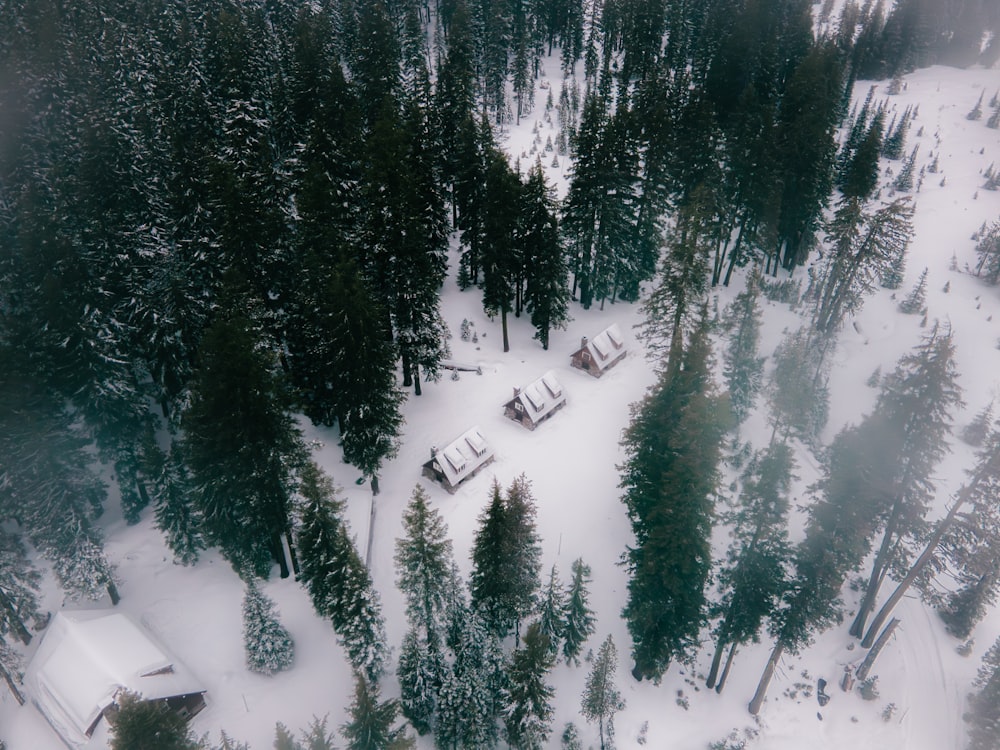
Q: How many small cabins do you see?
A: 3